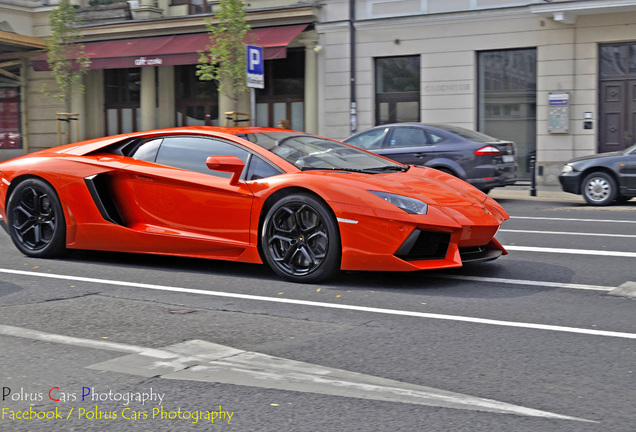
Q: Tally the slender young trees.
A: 2